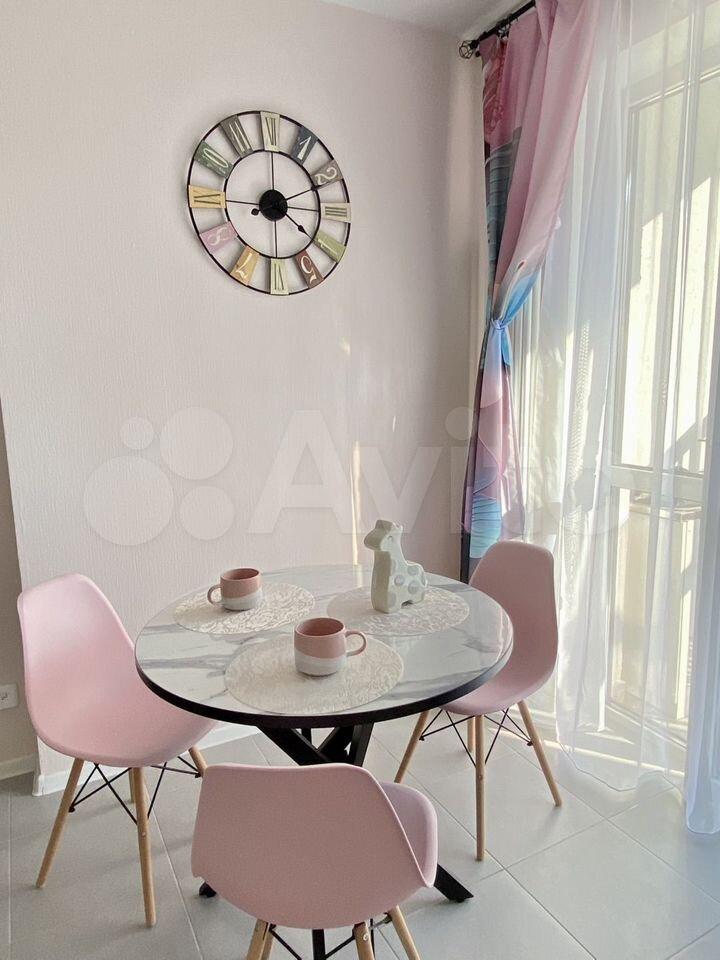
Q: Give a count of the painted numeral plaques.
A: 12